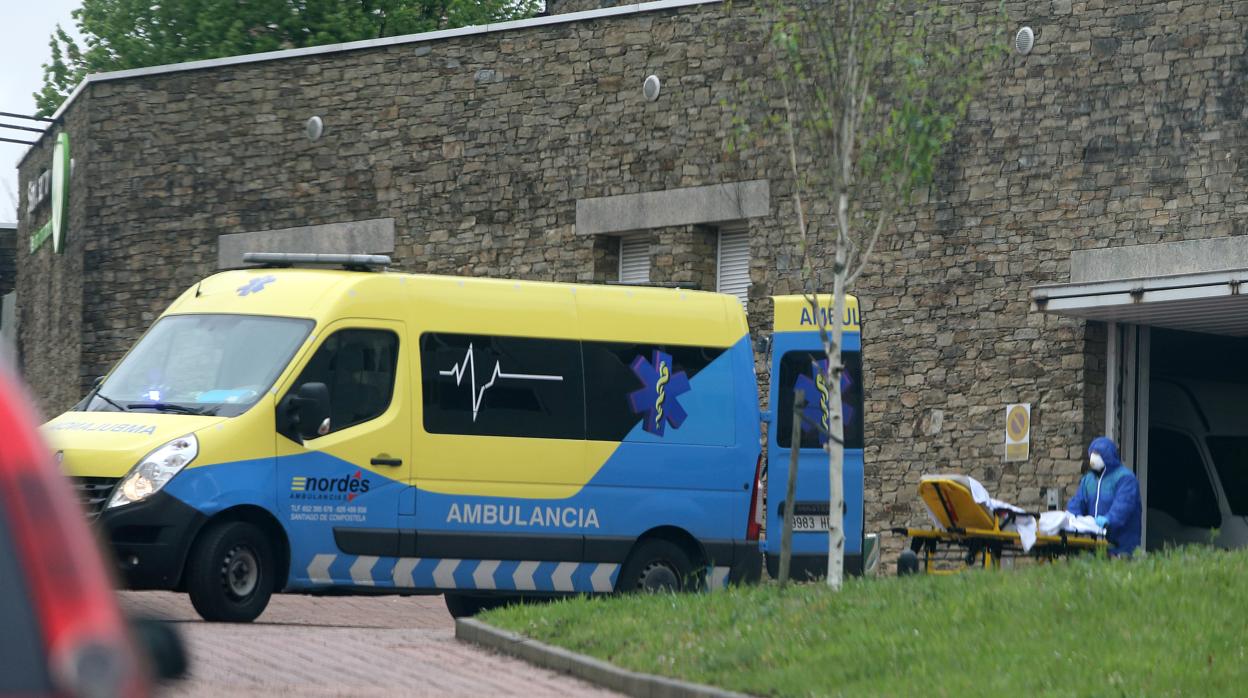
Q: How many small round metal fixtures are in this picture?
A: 3